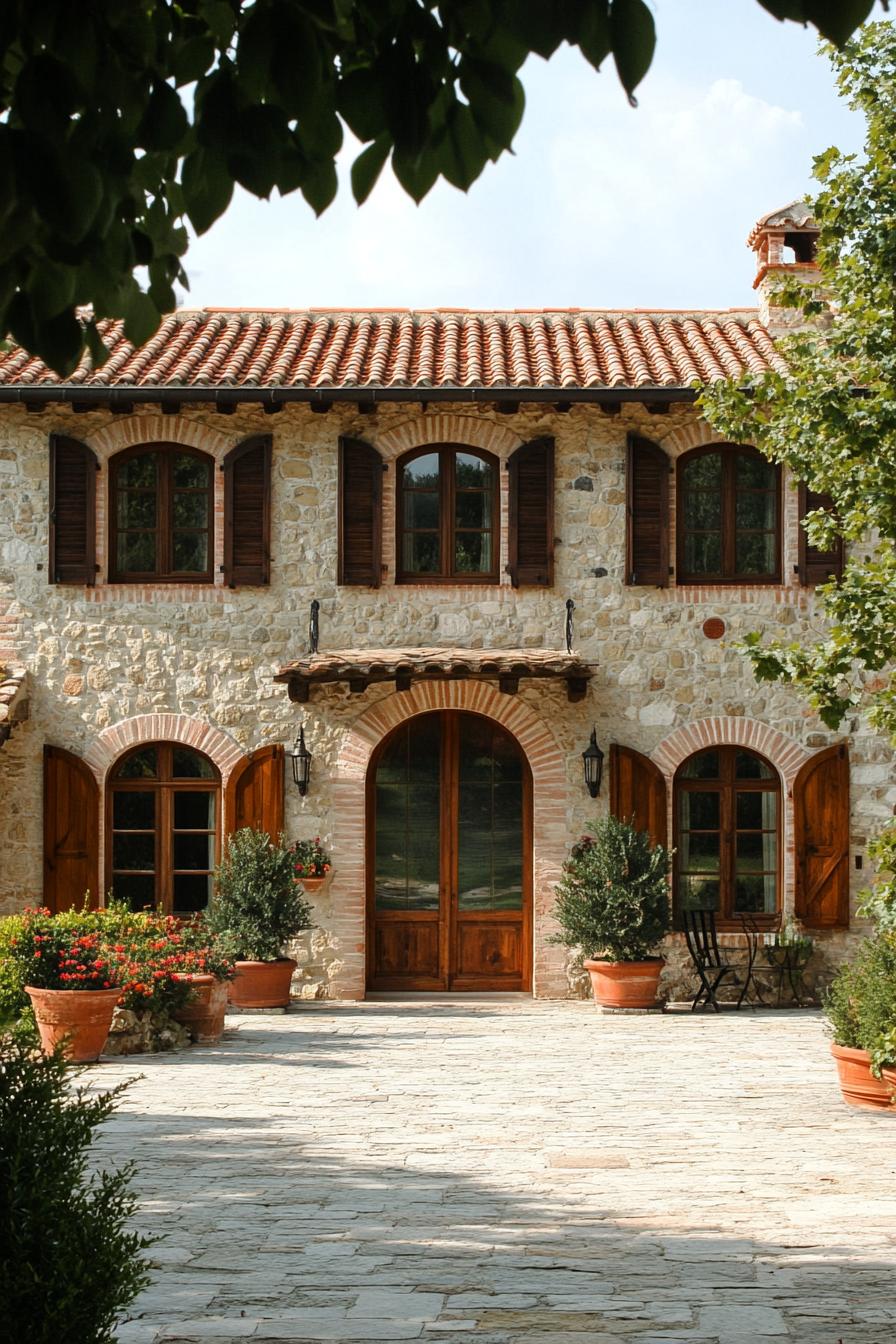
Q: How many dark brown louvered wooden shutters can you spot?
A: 6